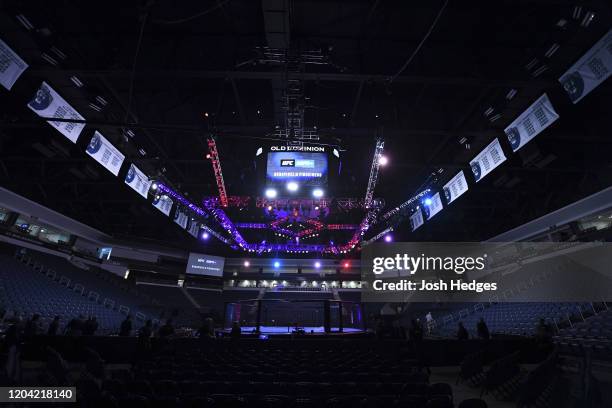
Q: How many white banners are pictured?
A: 13